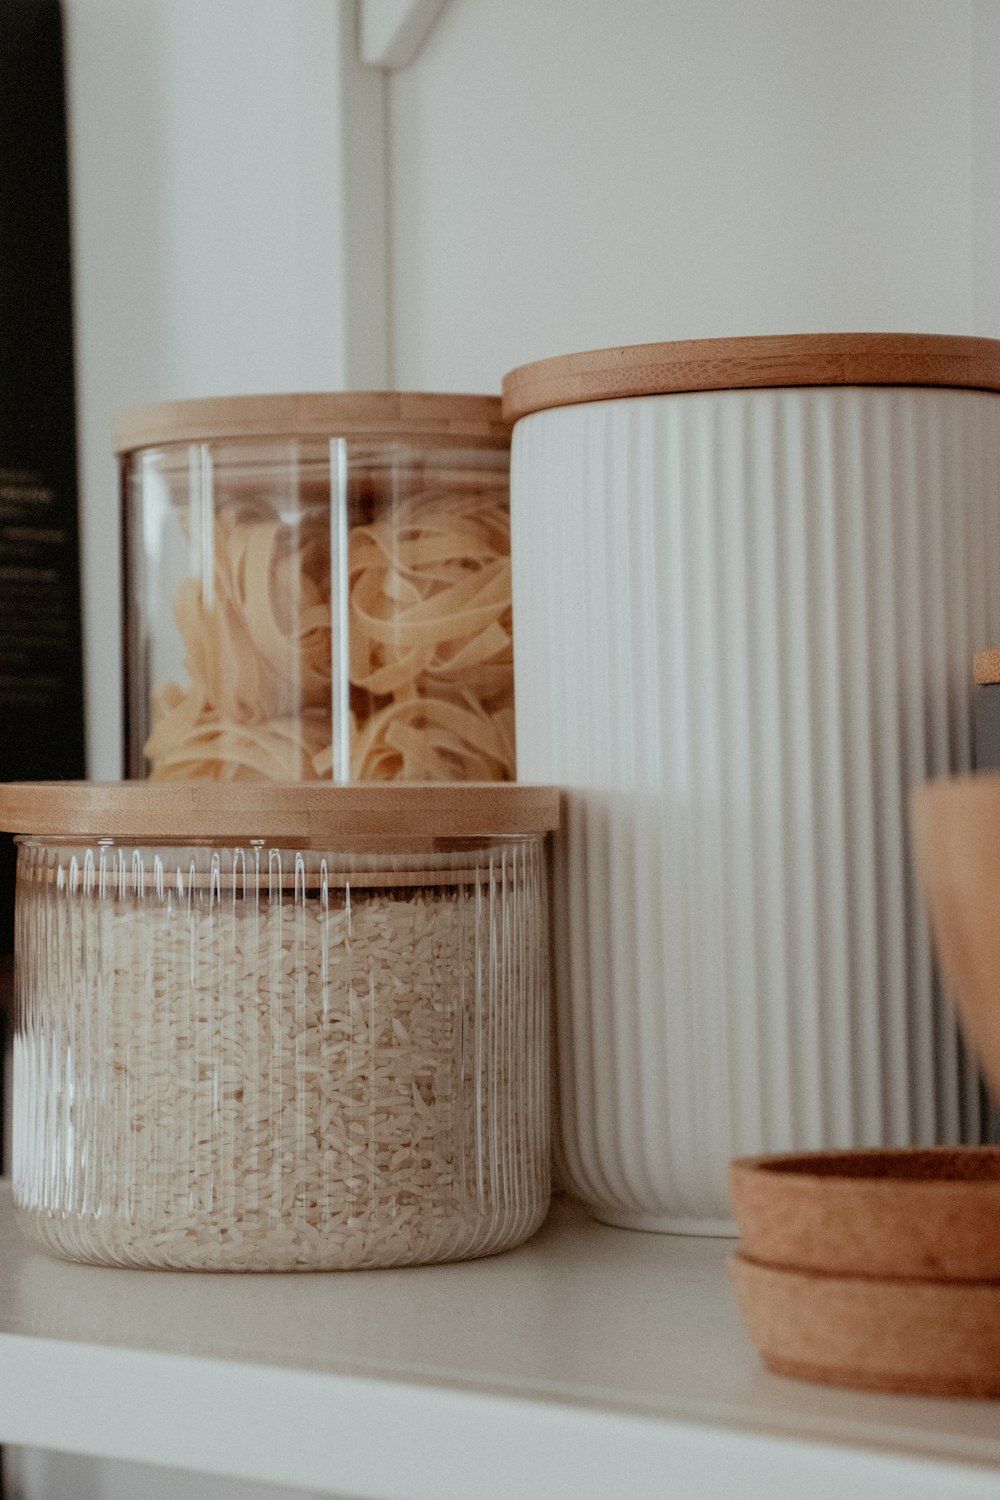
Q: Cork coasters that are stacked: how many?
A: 2